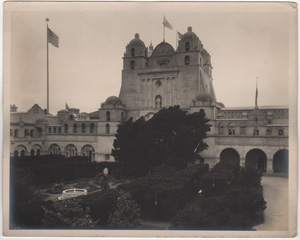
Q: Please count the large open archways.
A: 3